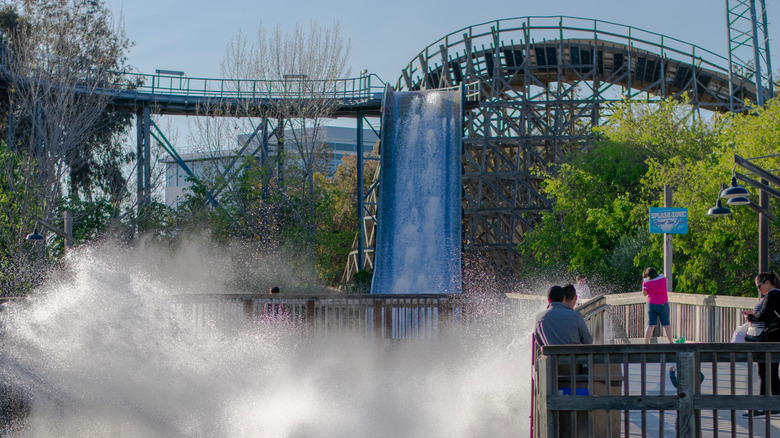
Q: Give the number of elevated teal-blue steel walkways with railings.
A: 1